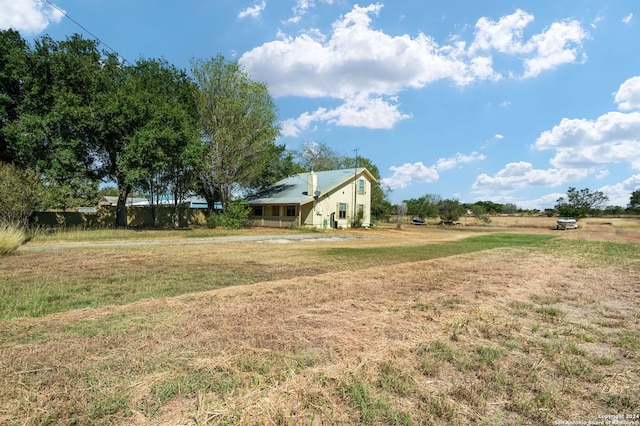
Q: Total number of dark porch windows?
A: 2